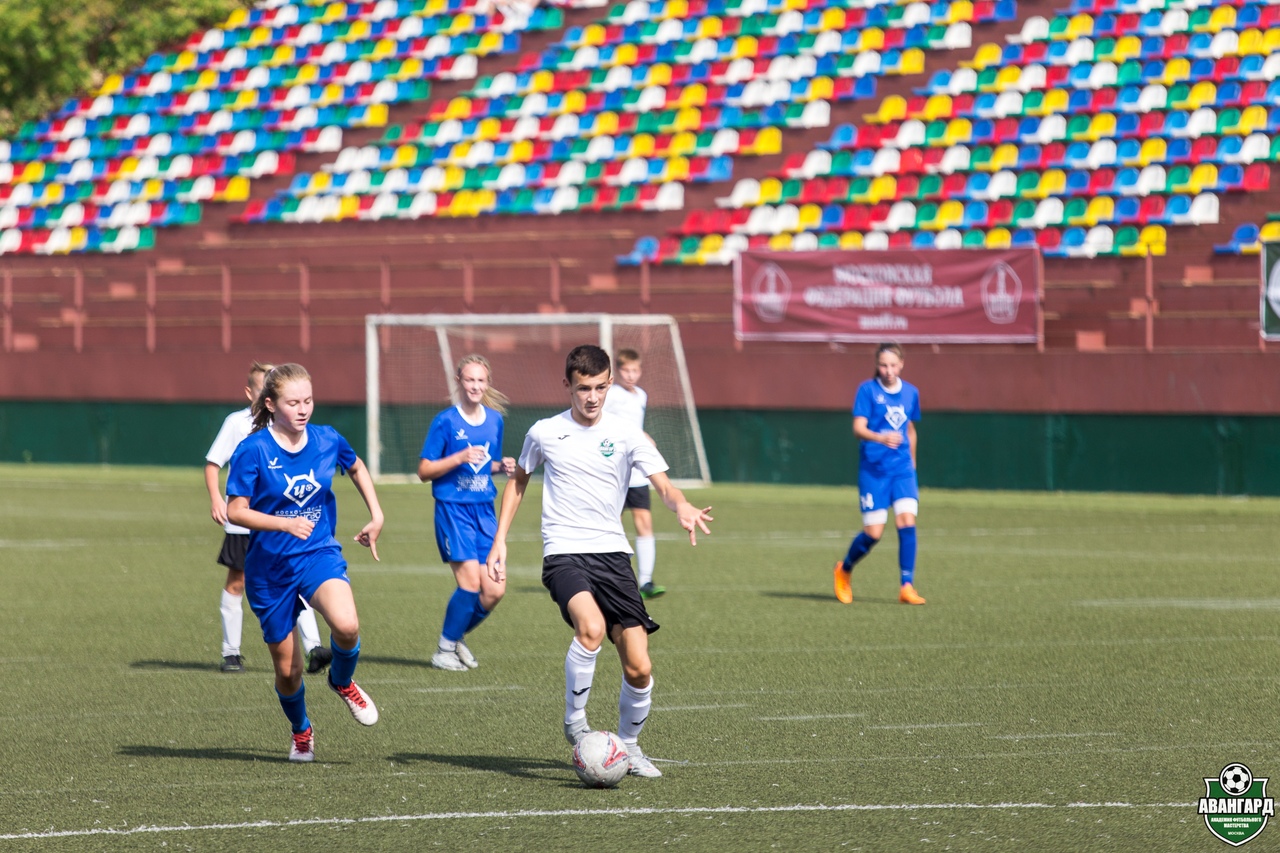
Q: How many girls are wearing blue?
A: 3